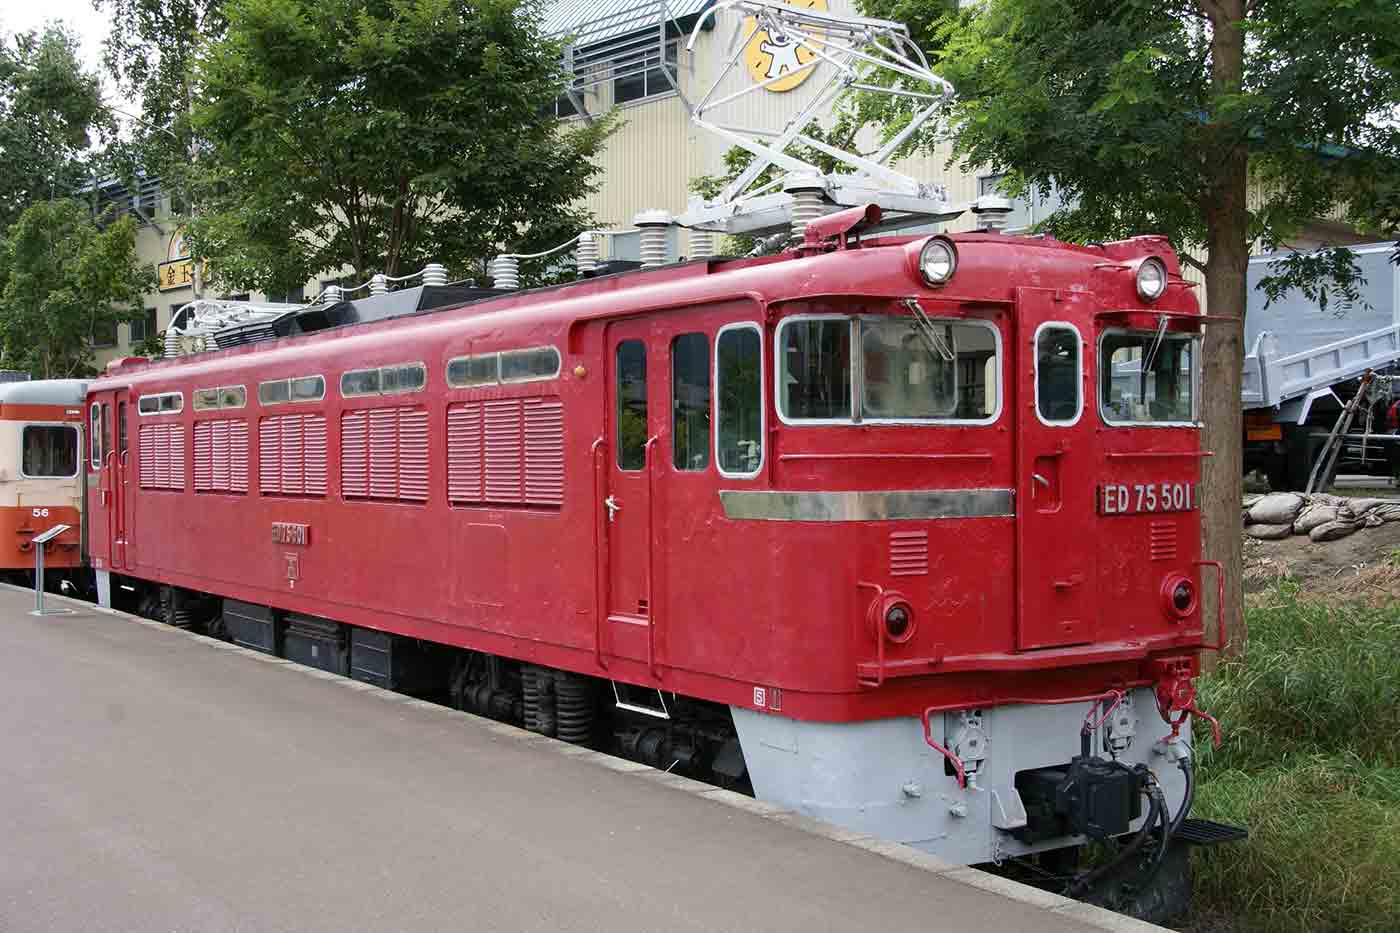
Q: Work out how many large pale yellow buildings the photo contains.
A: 1